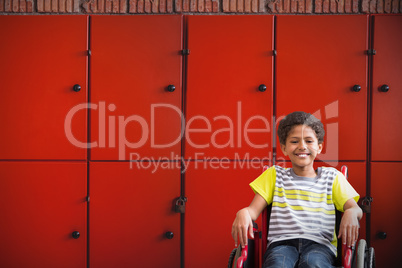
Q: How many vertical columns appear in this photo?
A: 5